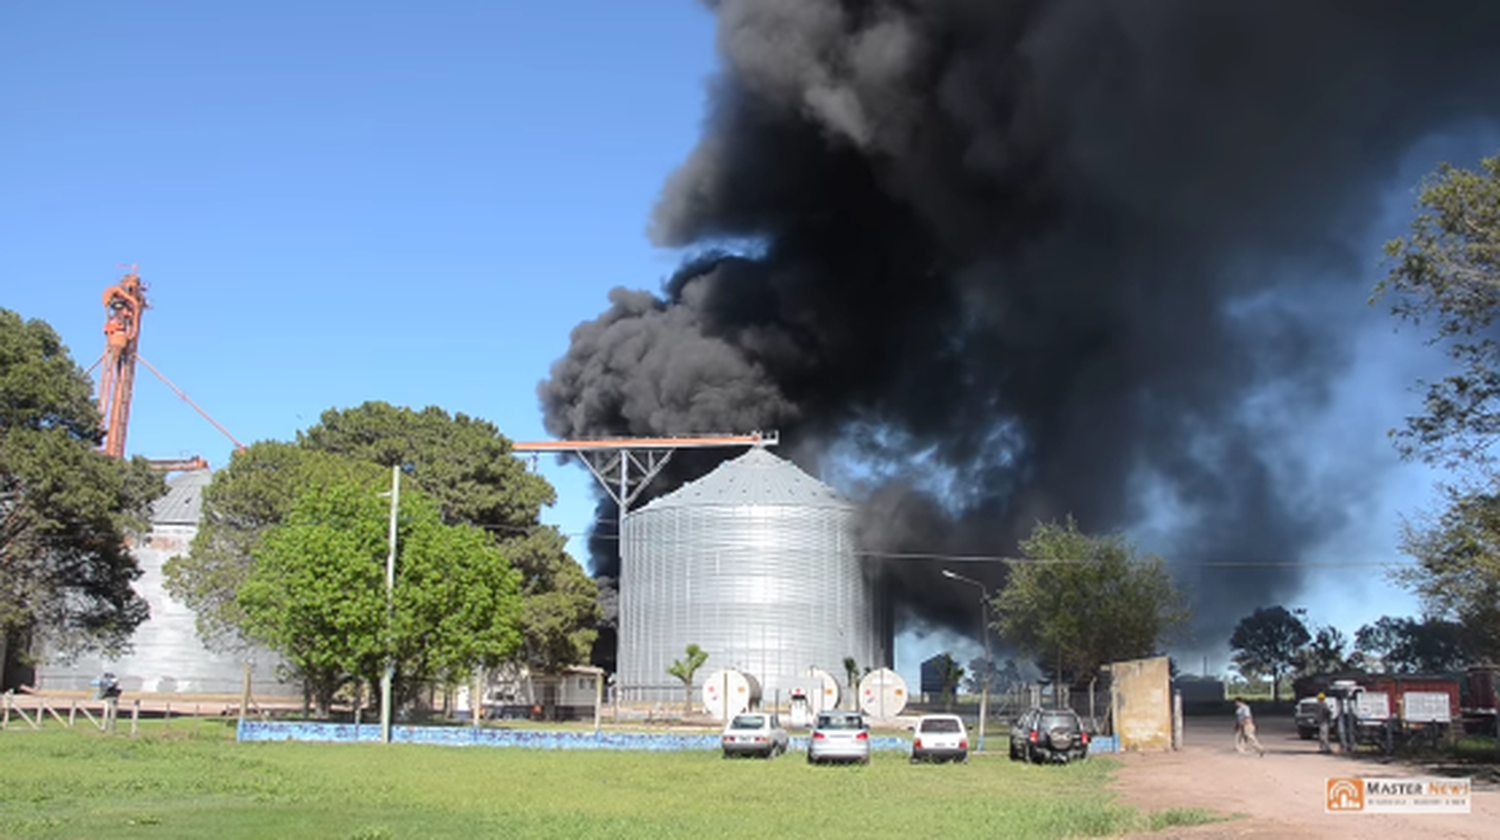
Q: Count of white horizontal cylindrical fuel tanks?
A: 3